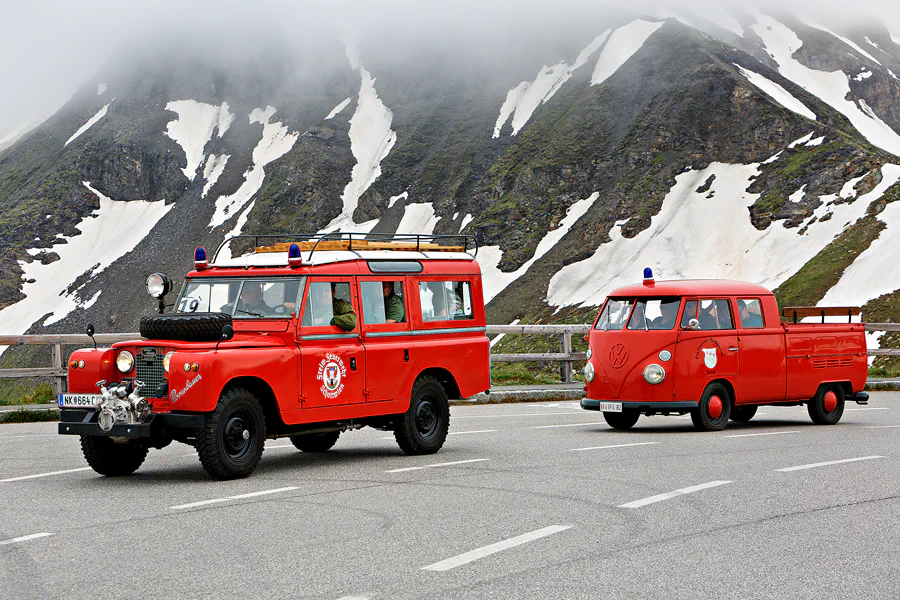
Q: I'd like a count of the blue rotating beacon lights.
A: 3